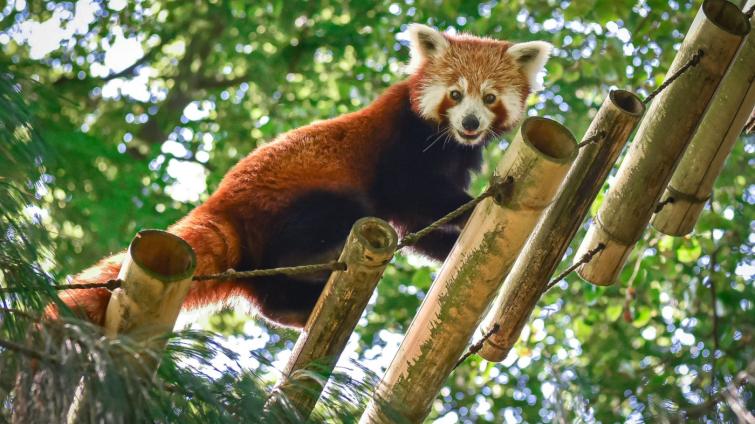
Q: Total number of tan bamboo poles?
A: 6